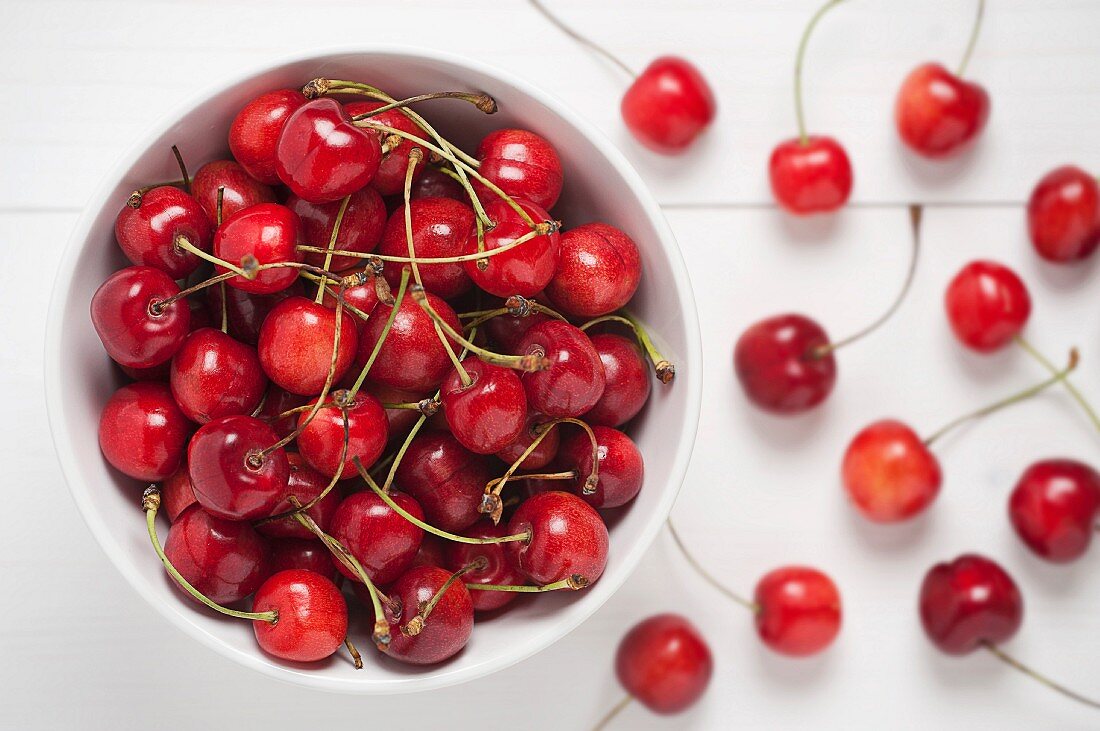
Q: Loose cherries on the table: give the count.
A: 11